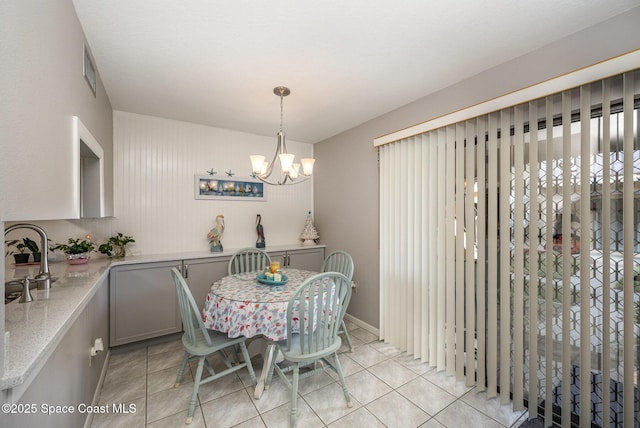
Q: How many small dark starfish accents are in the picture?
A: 3